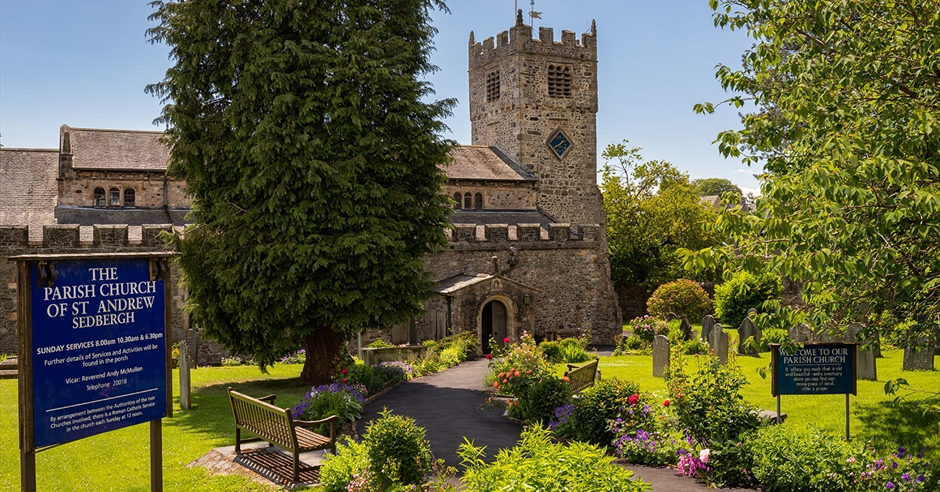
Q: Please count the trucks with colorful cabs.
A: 0